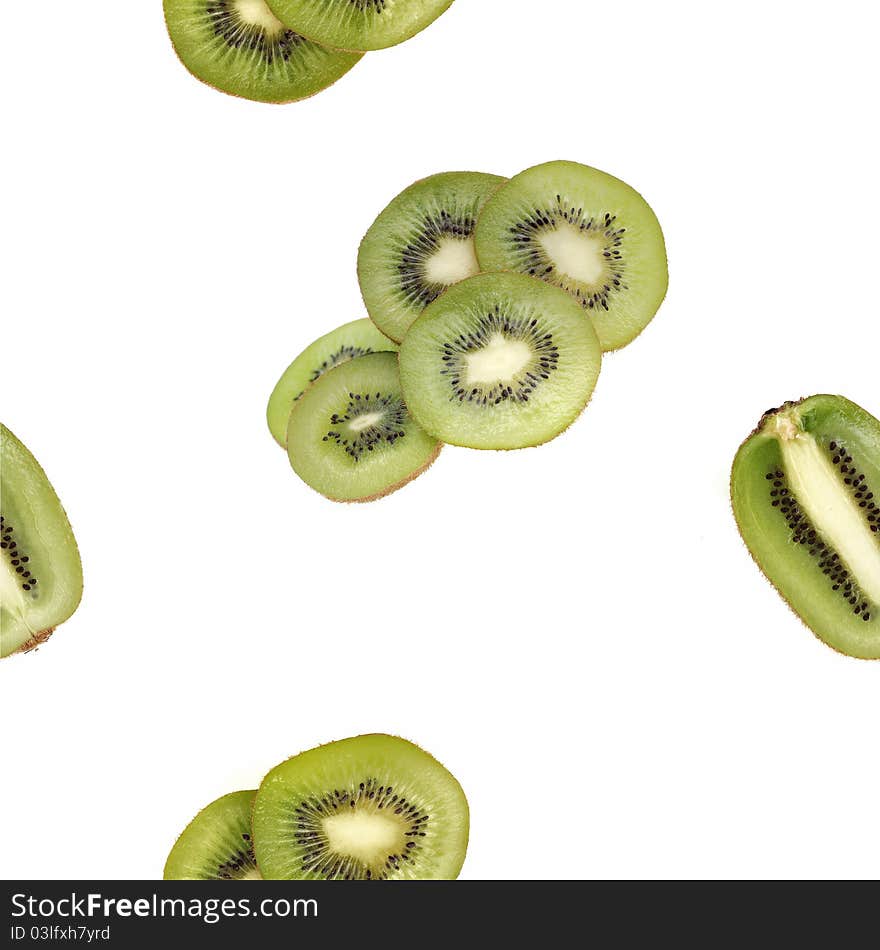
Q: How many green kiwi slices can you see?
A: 11